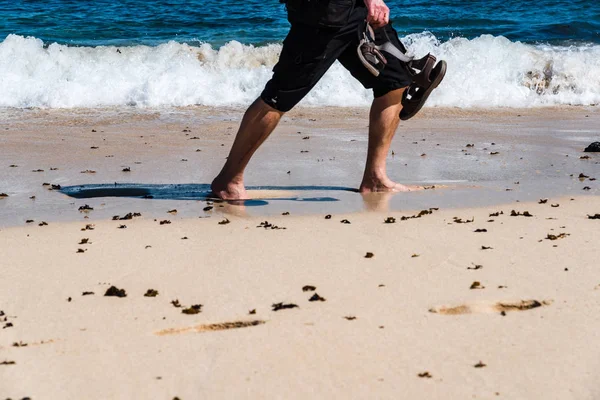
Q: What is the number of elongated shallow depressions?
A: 2